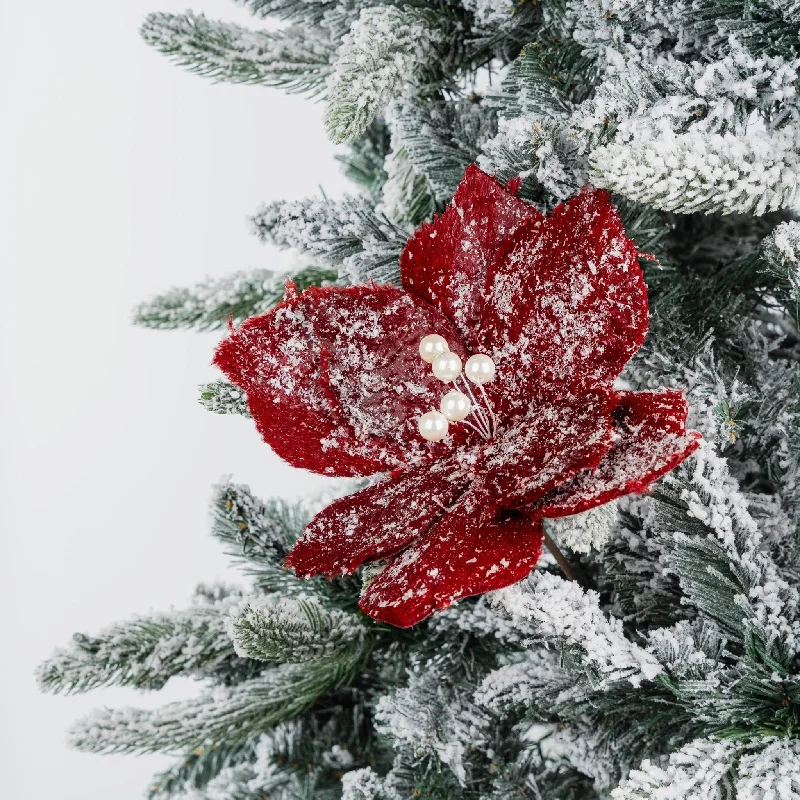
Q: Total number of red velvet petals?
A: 7